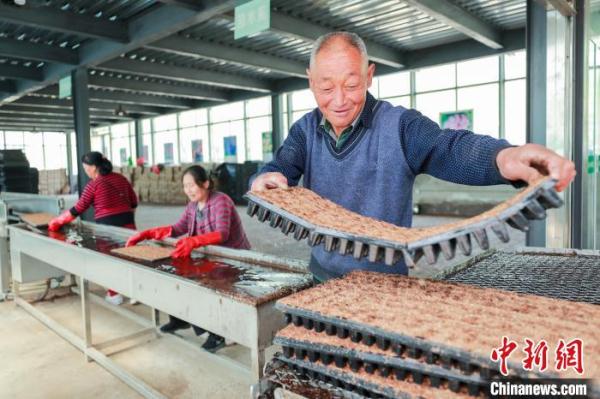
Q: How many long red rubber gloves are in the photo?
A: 3